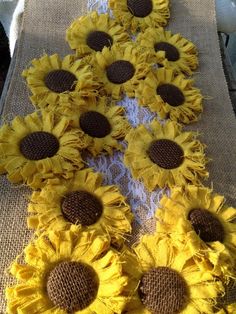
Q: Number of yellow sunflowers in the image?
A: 13